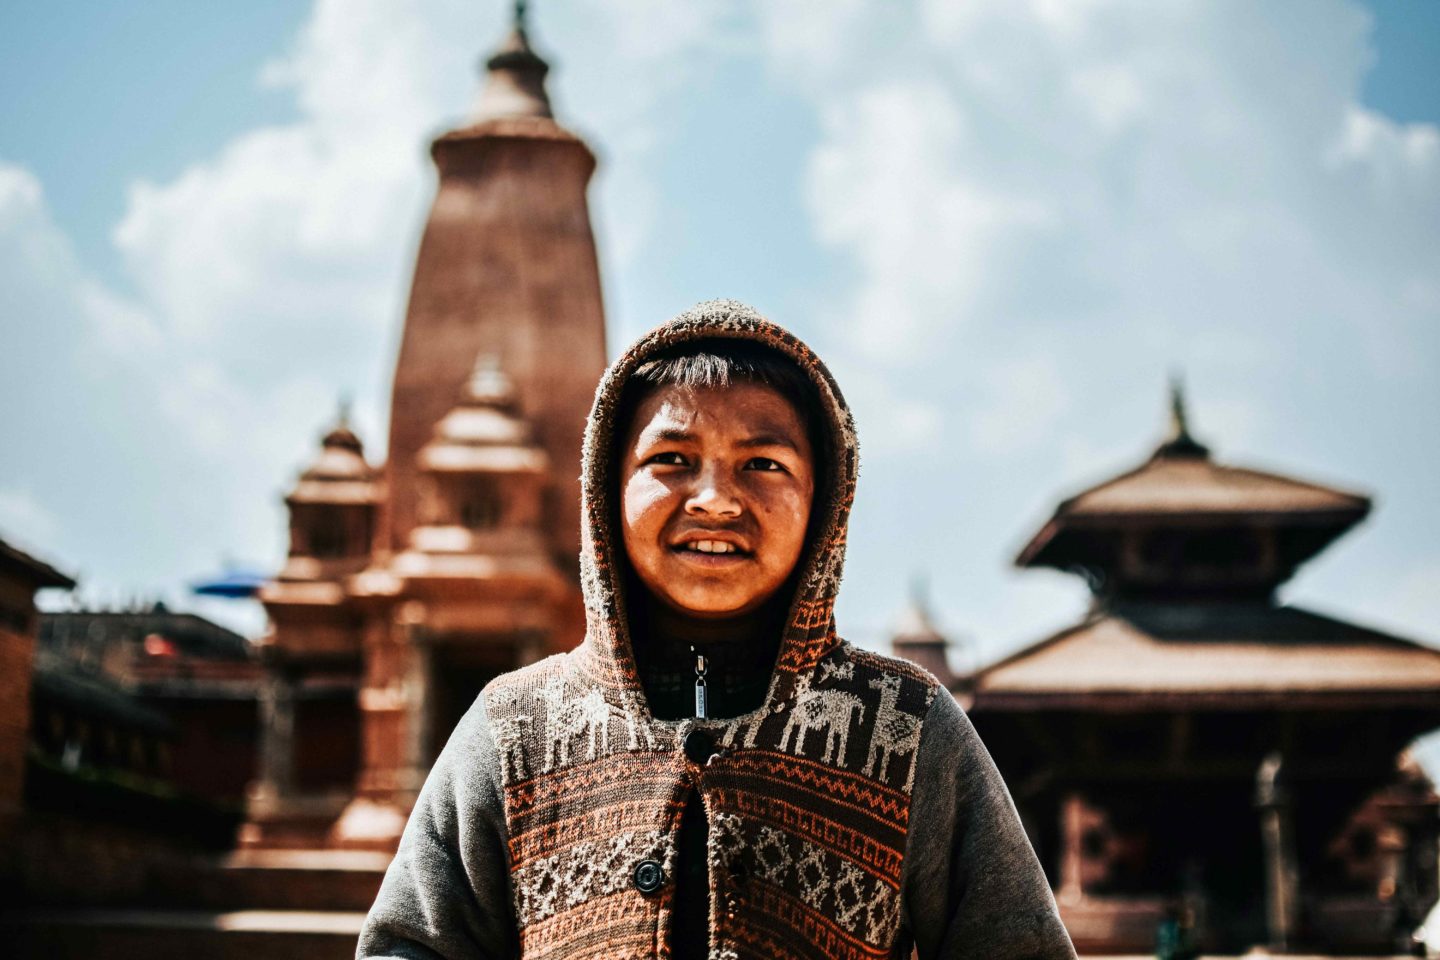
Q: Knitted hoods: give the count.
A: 1